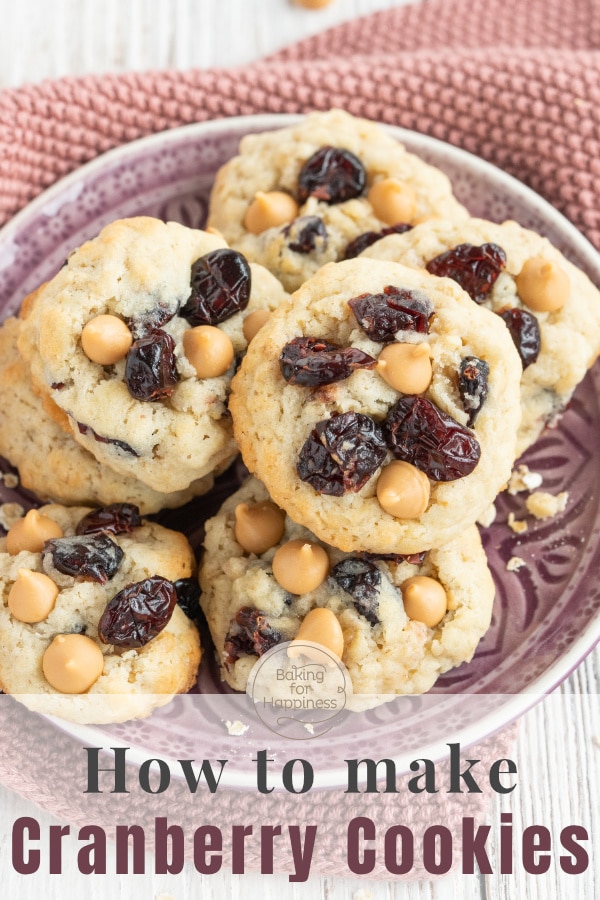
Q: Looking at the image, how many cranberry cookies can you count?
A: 7